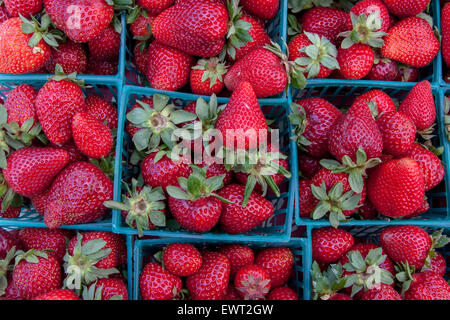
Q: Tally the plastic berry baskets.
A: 9